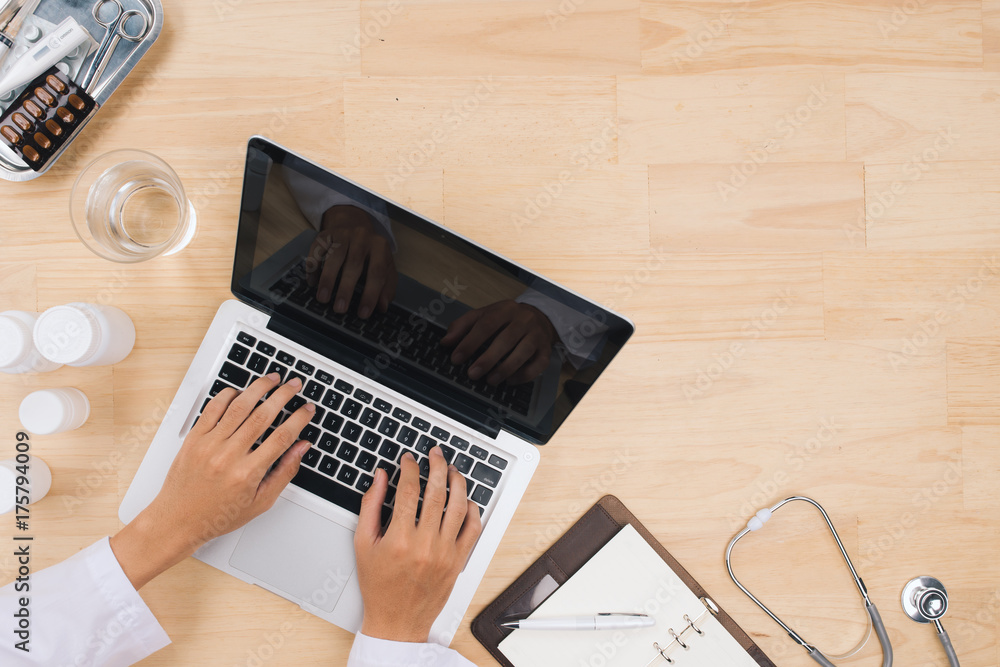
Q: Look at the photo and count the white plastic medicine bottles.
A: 4